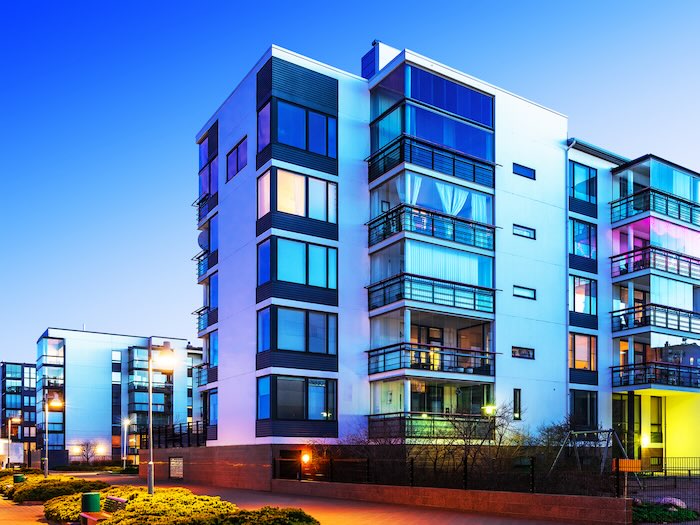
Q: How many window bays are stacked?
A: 5